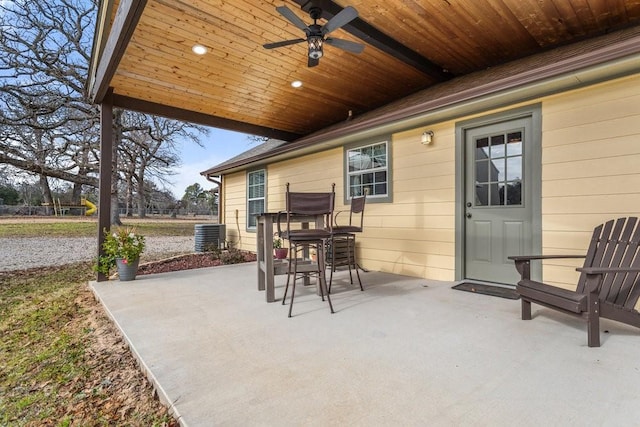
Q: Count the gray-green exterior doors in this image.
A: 1